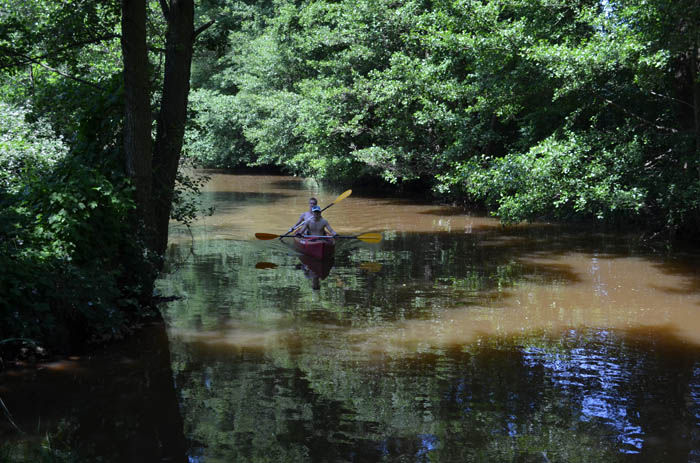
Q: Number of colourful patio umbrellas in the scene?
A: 0